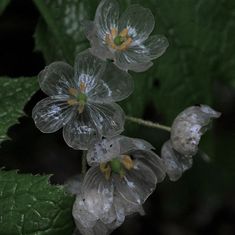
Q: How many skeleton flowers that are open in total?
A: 3